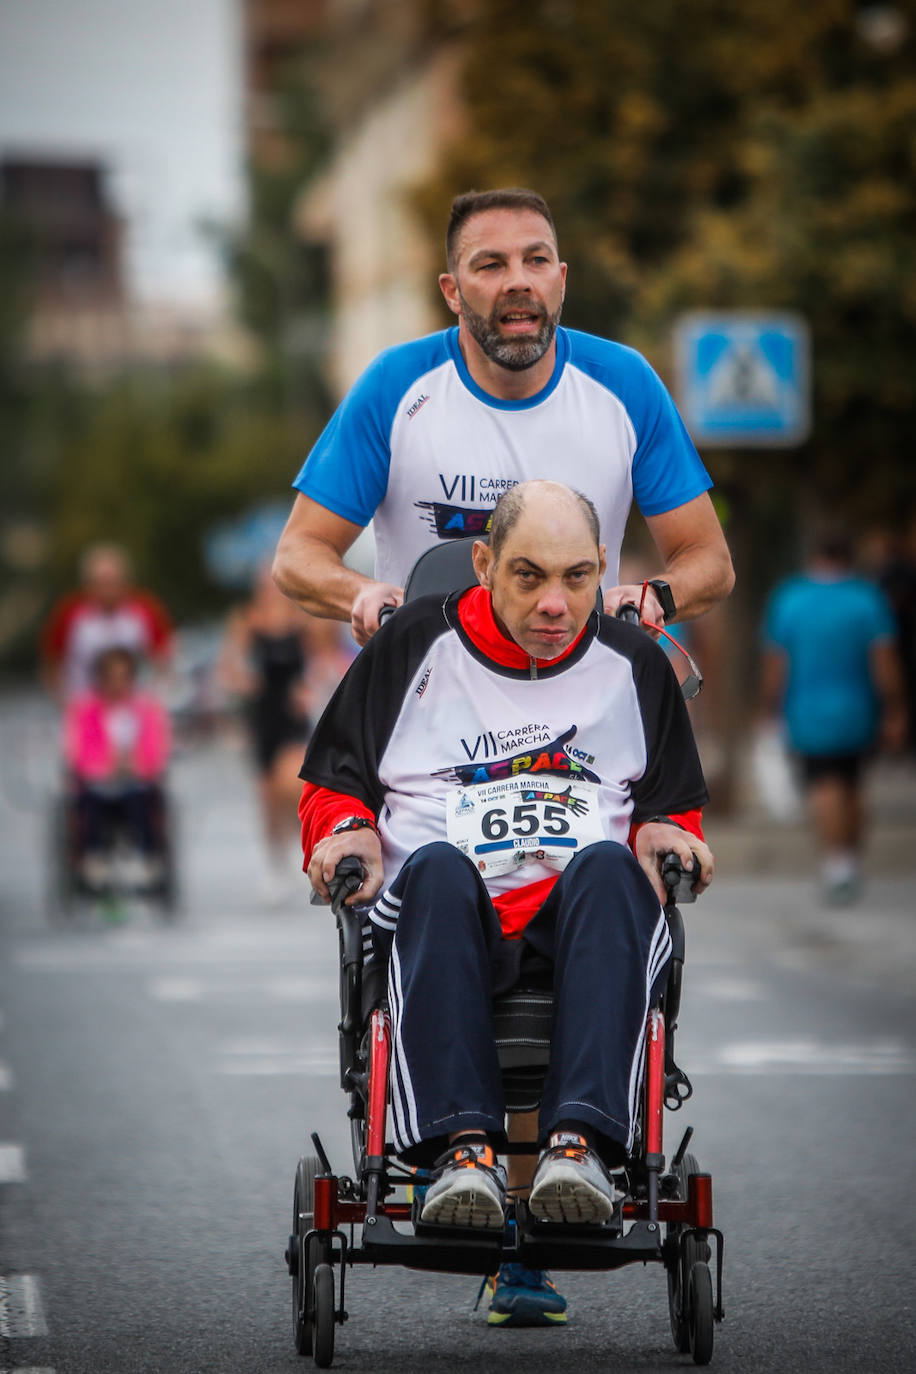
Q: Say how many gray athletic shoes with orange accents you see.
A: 2